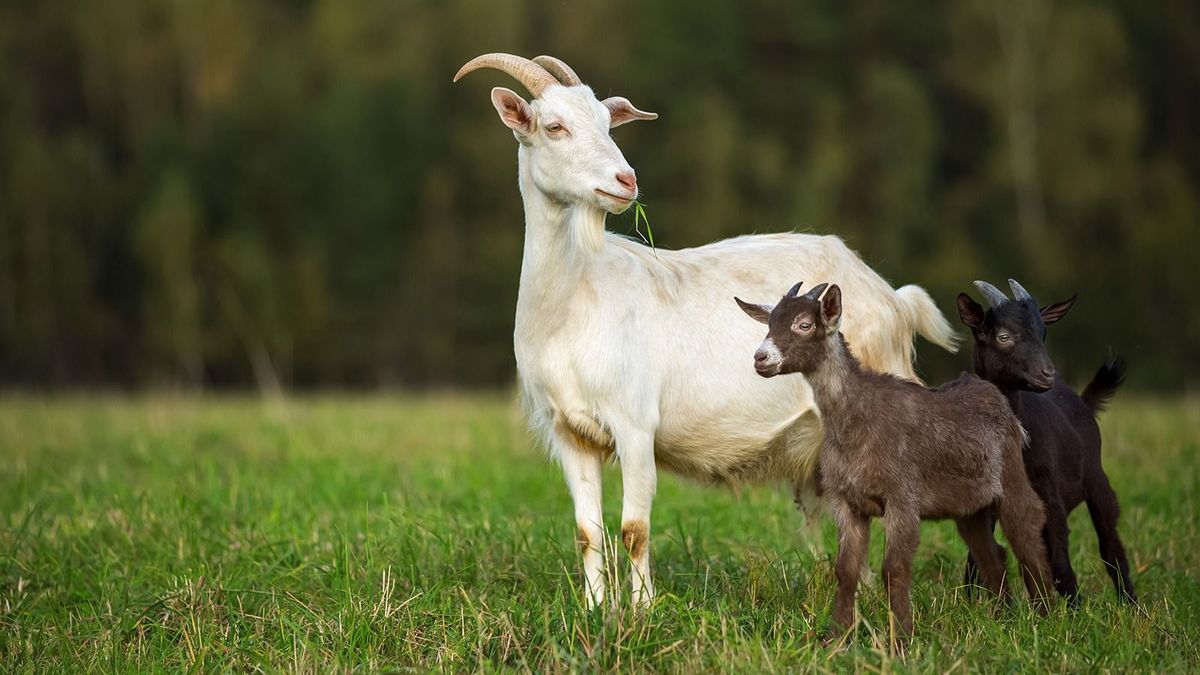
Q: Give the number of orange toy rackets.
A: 0